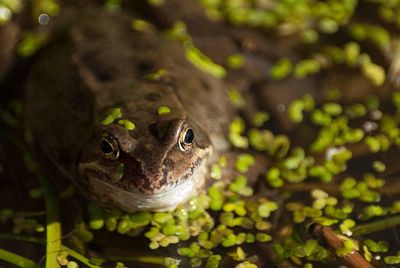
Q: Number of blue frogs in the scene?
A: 0